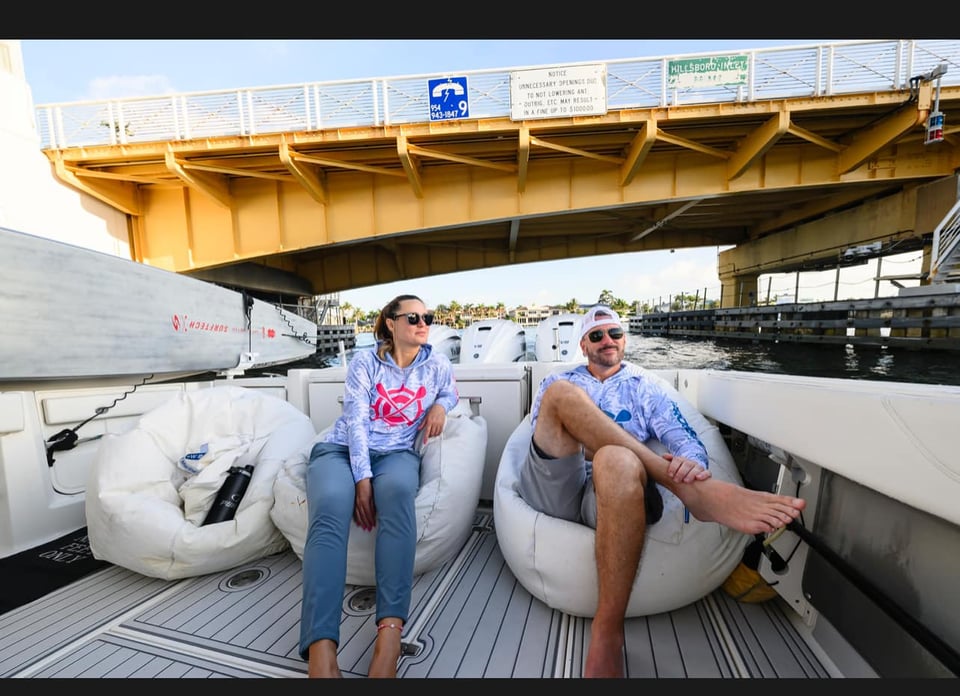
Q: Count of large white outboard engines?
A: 3